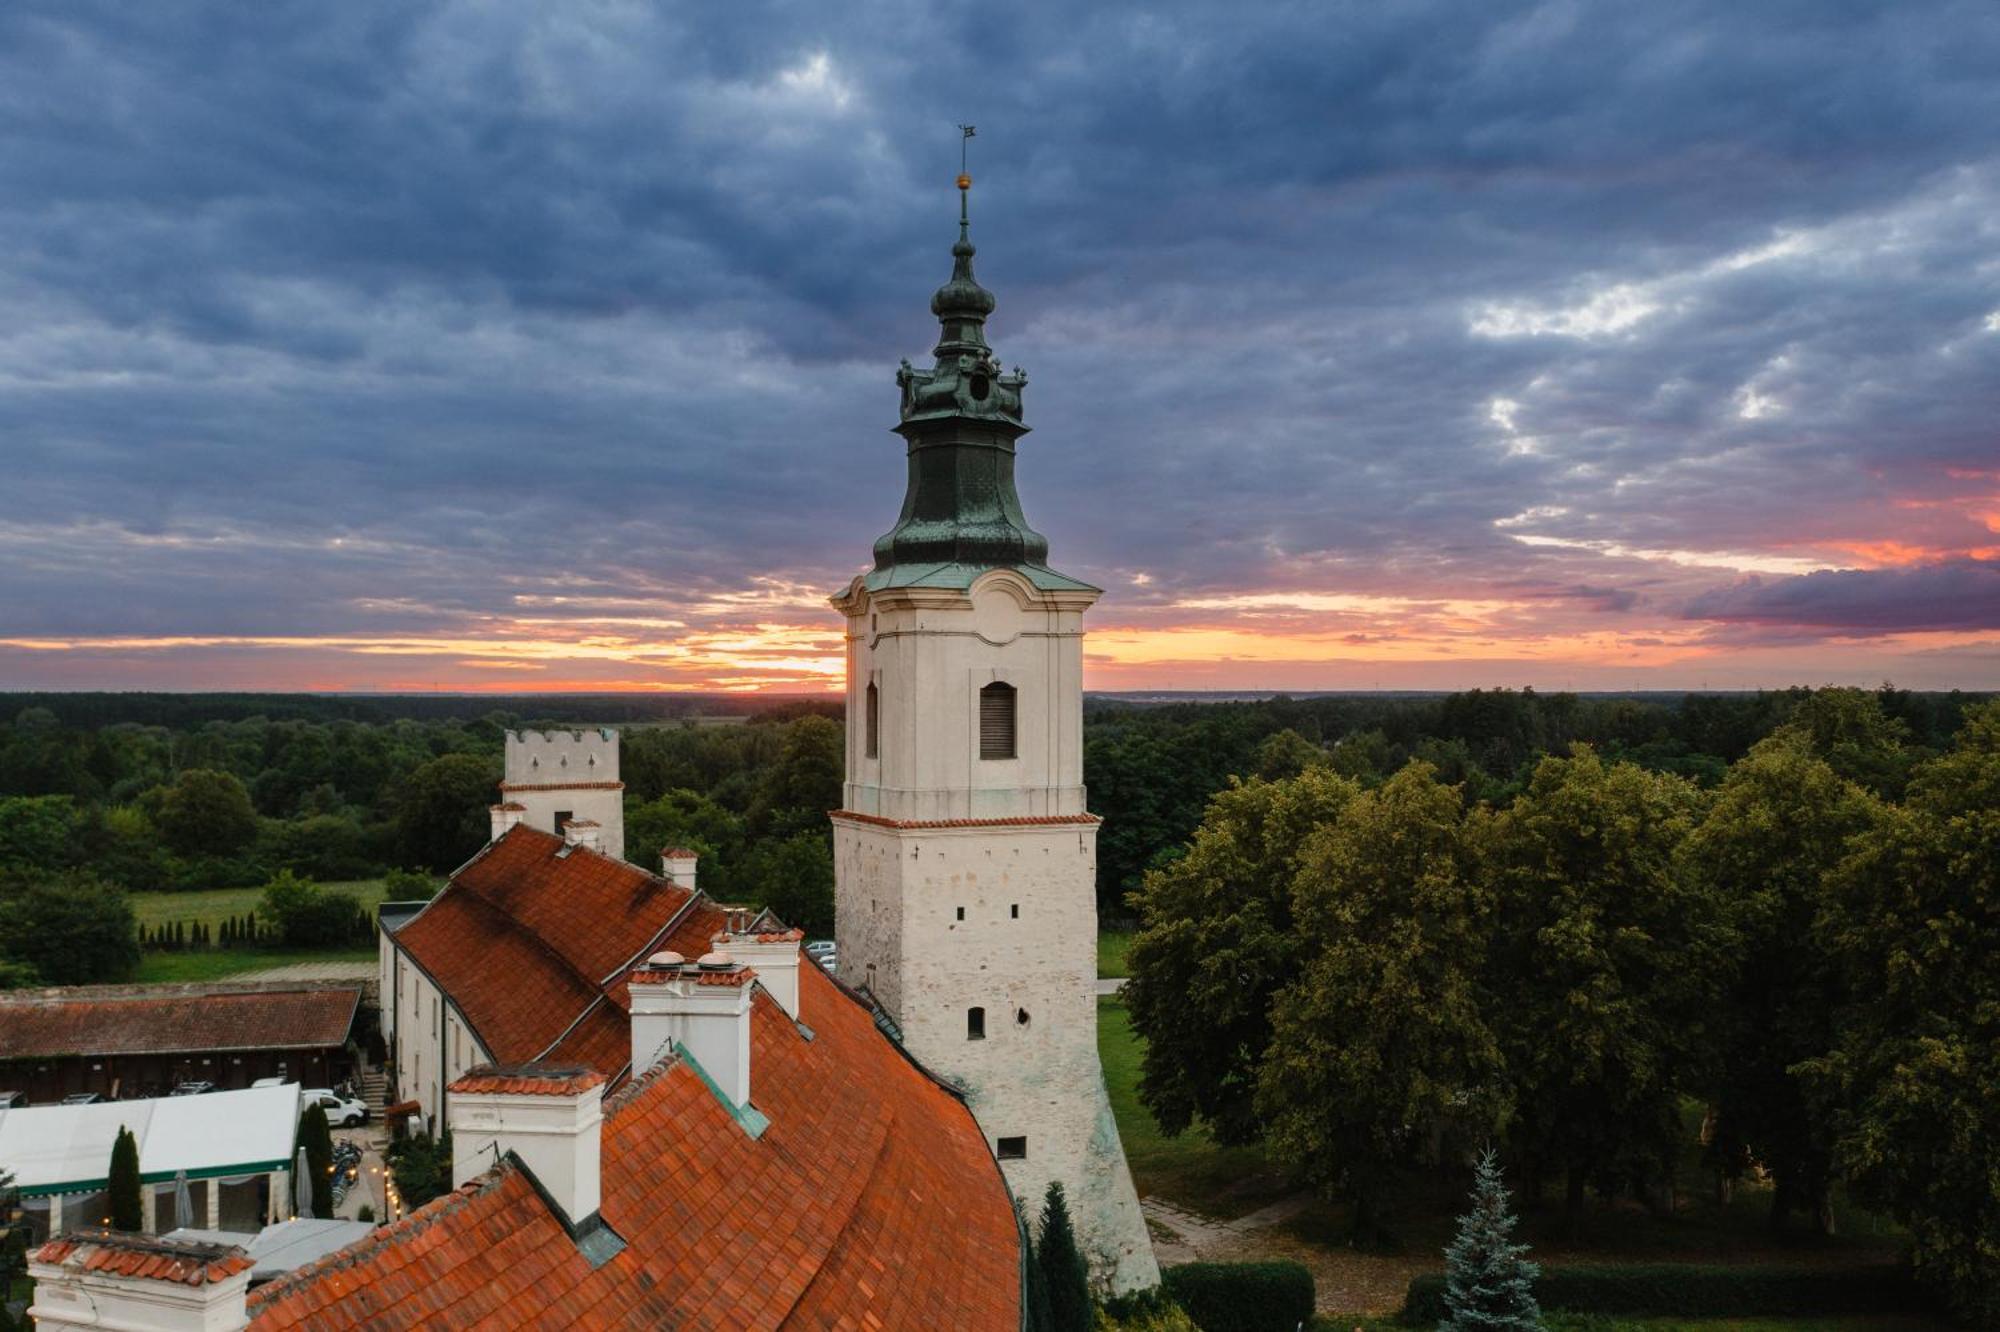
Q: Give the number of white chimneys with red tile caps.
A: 7